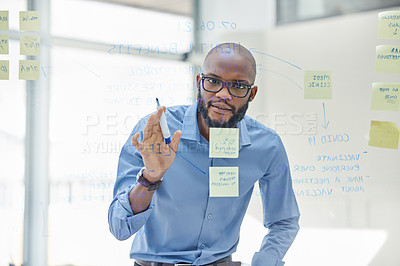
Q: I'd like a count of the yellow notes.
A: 13